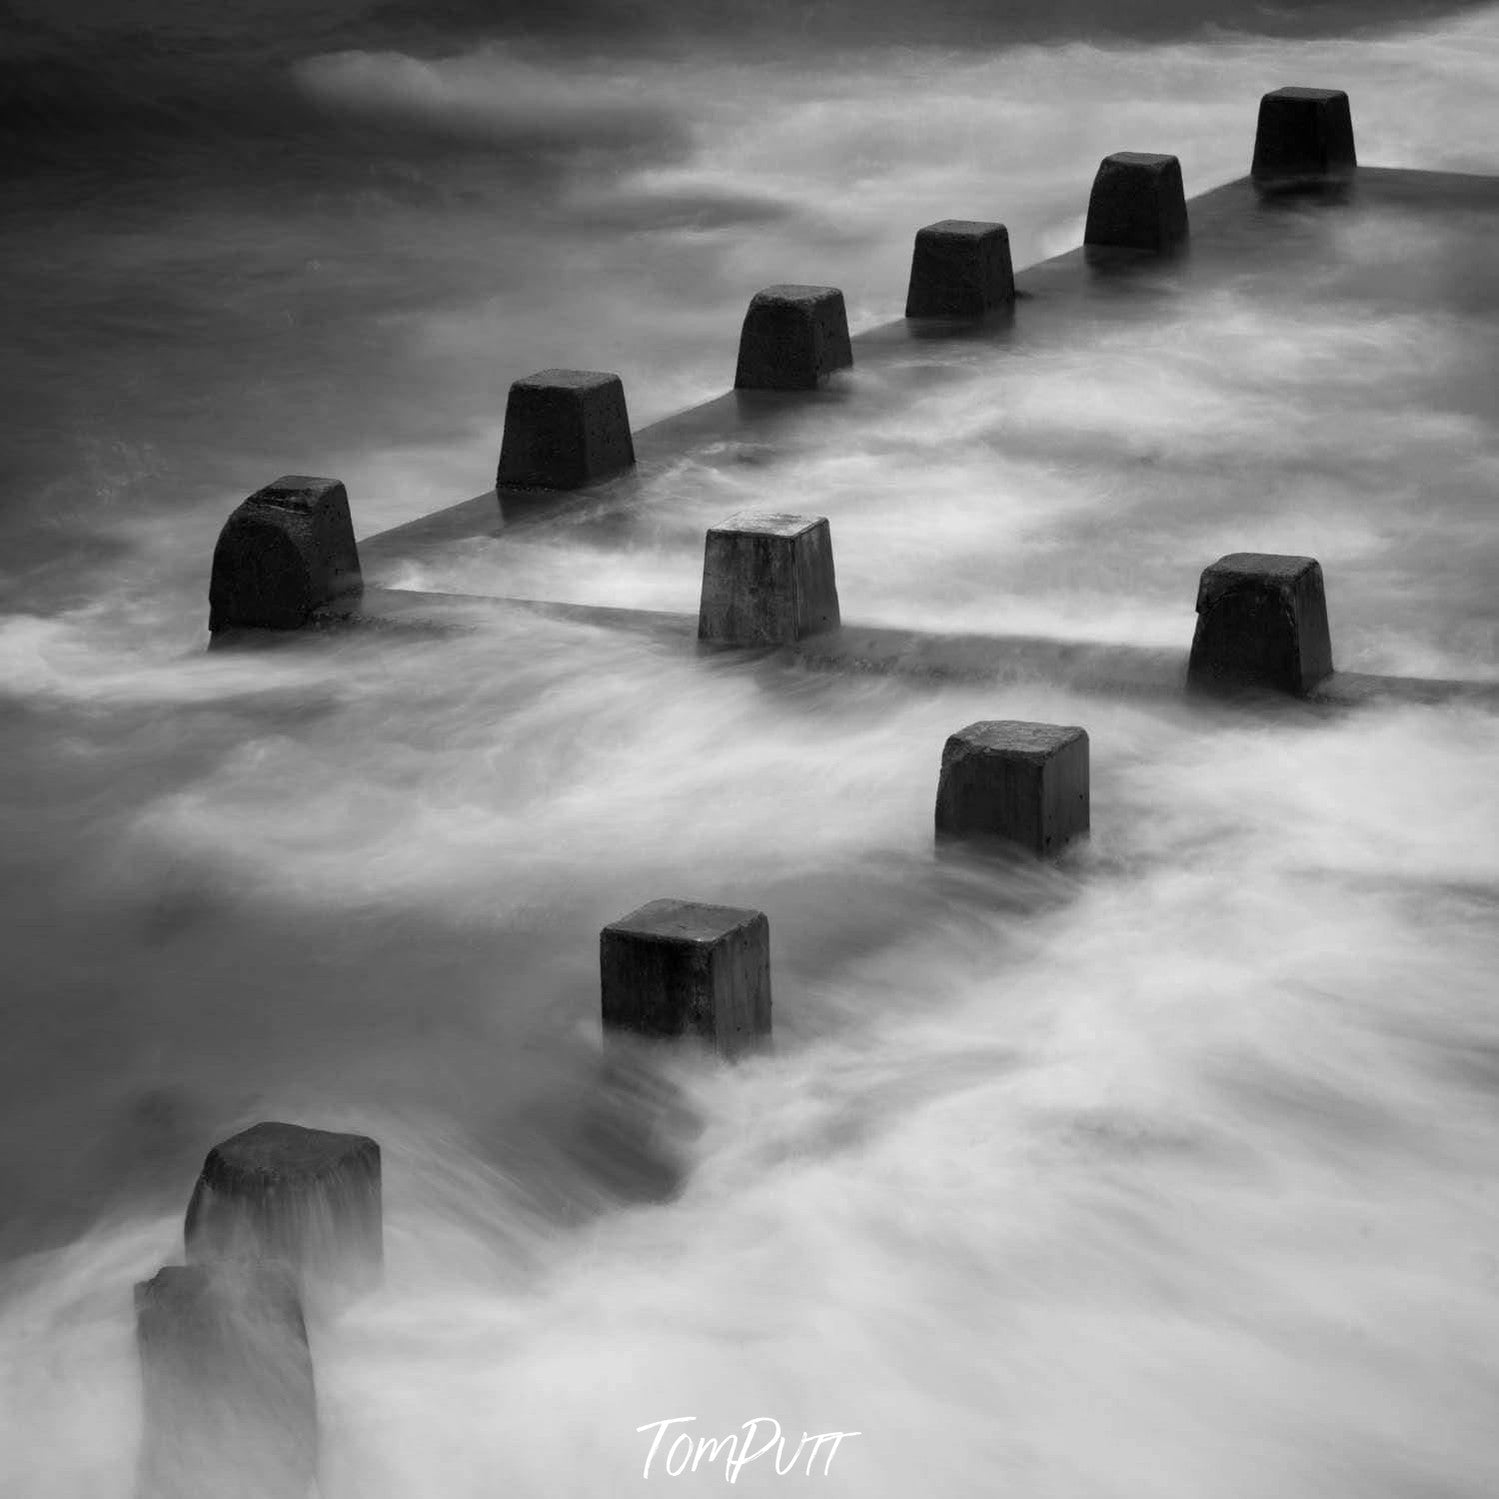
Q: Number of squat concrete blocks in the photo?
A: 12